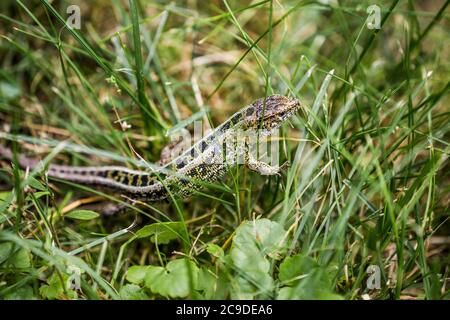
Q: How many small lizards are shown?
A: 1